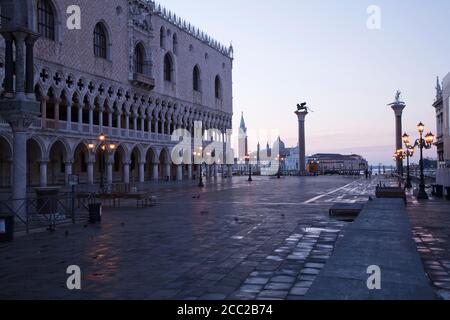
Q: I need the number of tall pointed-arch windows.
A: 6